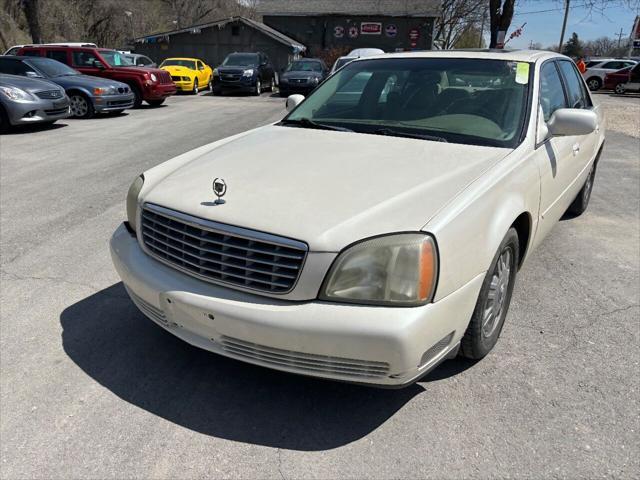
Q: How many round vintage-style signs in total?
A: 4